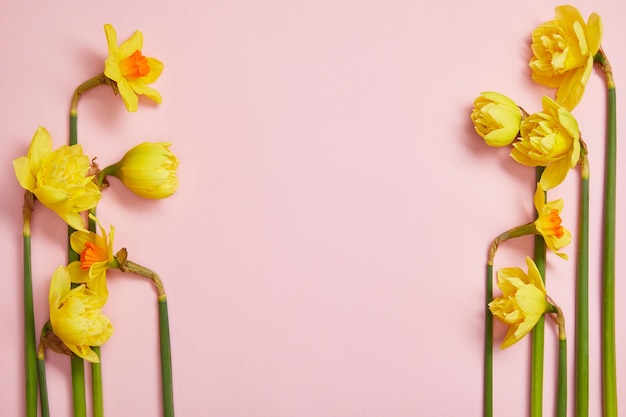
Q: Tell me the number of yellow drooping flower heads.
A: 10